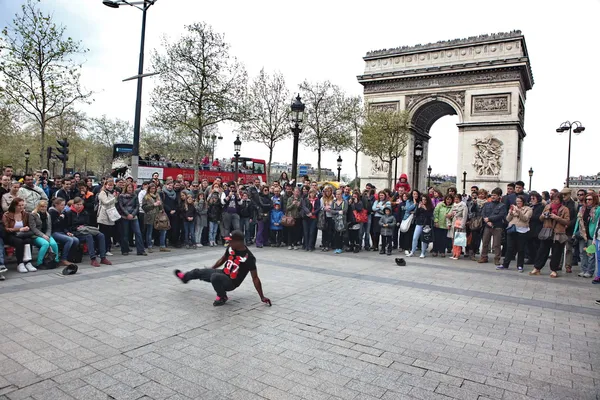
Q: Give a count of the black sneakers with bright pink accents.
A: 2